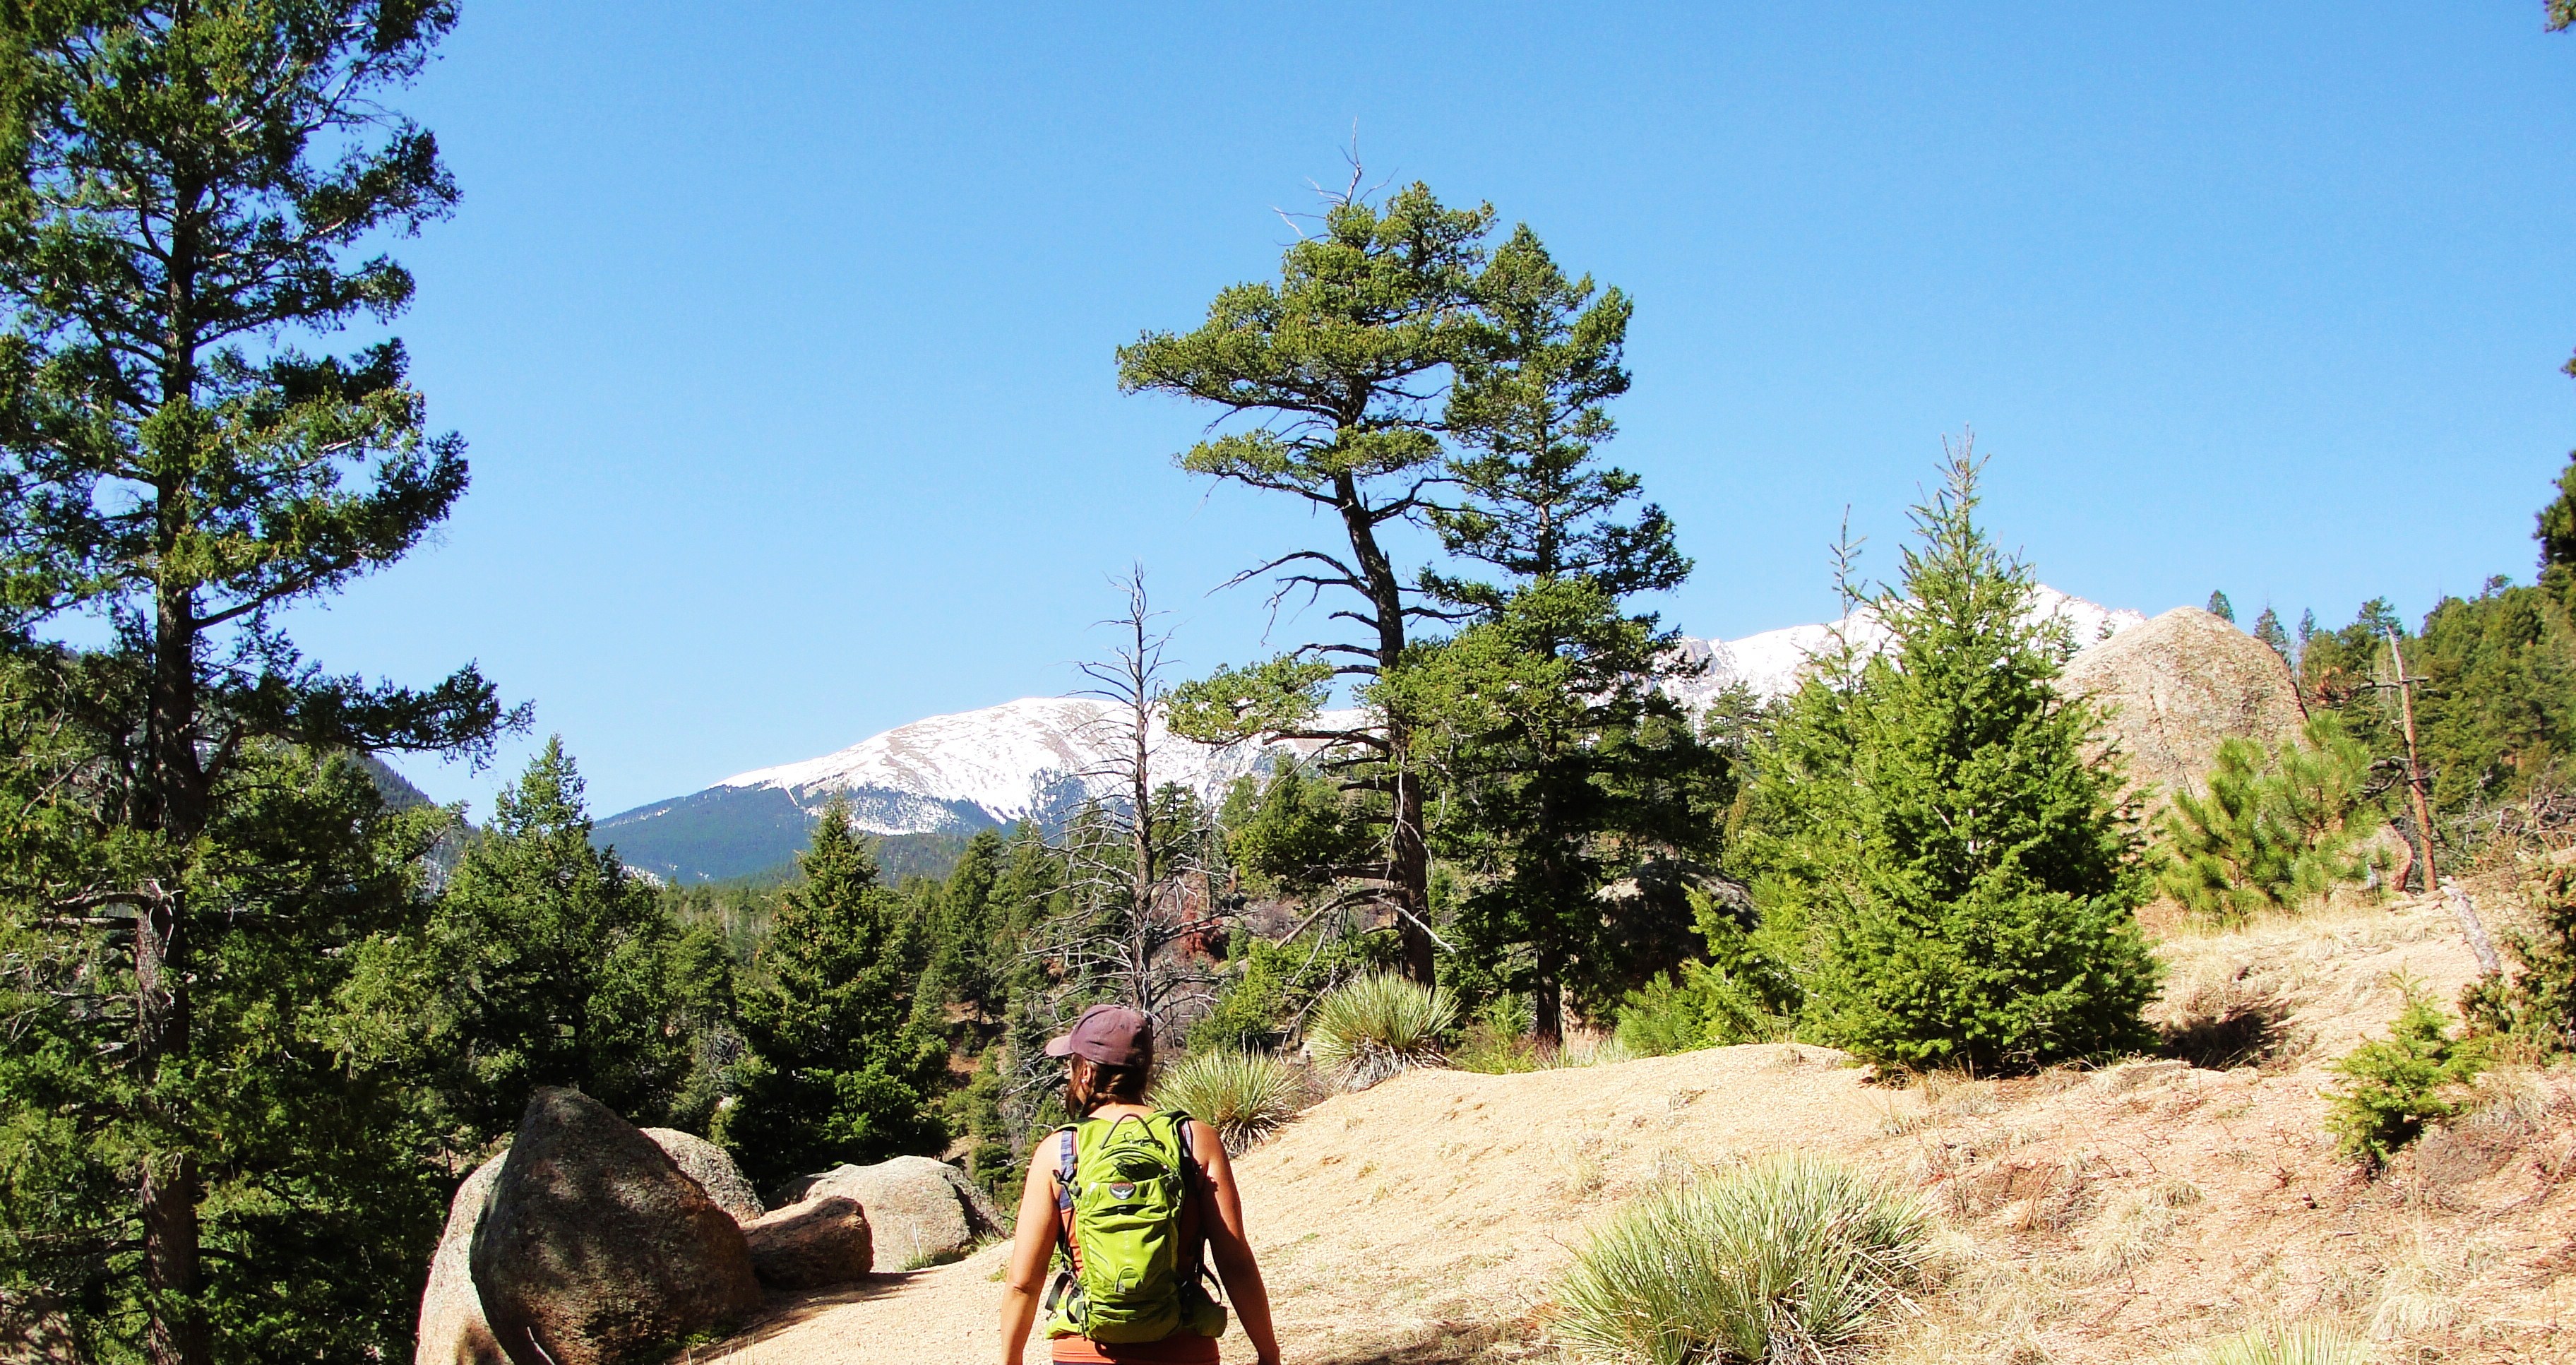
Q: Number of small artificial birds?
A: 1